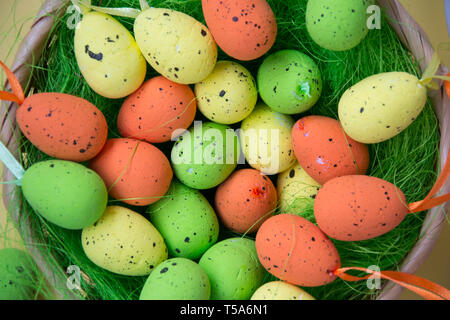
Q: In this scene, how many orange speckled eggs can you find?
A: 8